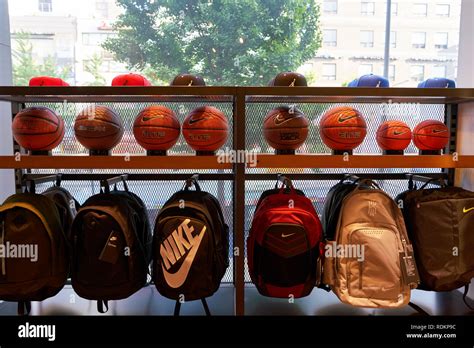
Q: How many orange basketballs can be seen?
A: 8